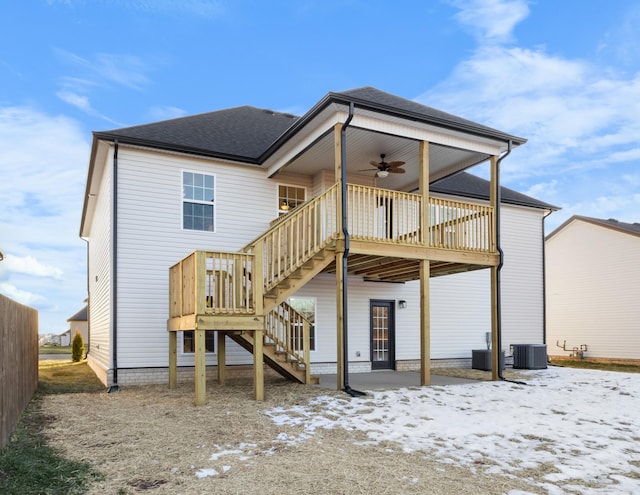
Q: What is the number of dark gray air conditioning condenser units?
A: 2